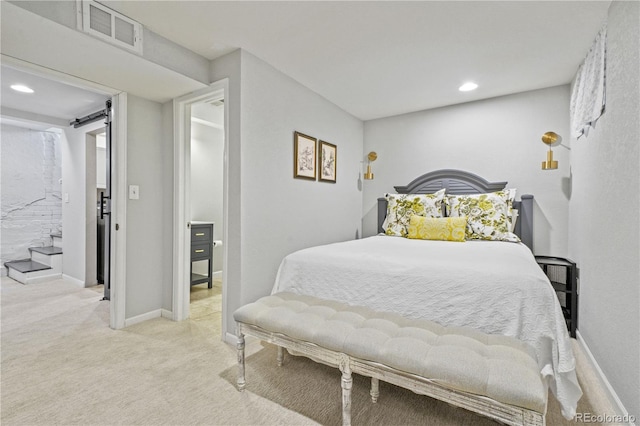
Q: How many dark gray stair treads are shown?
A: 3